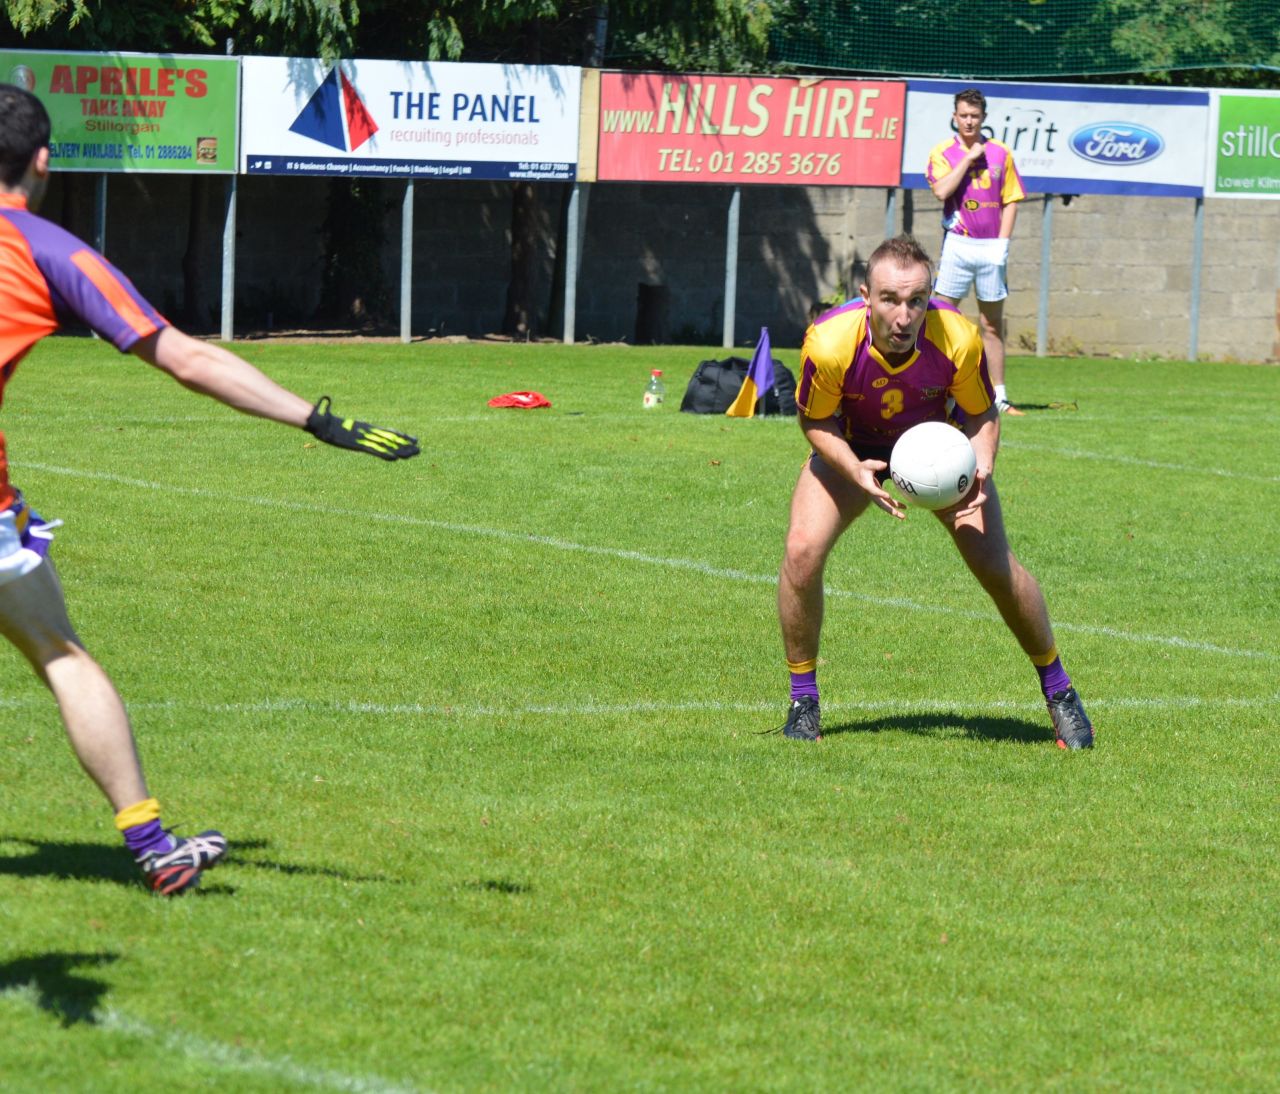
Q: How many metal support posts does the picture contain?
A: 8